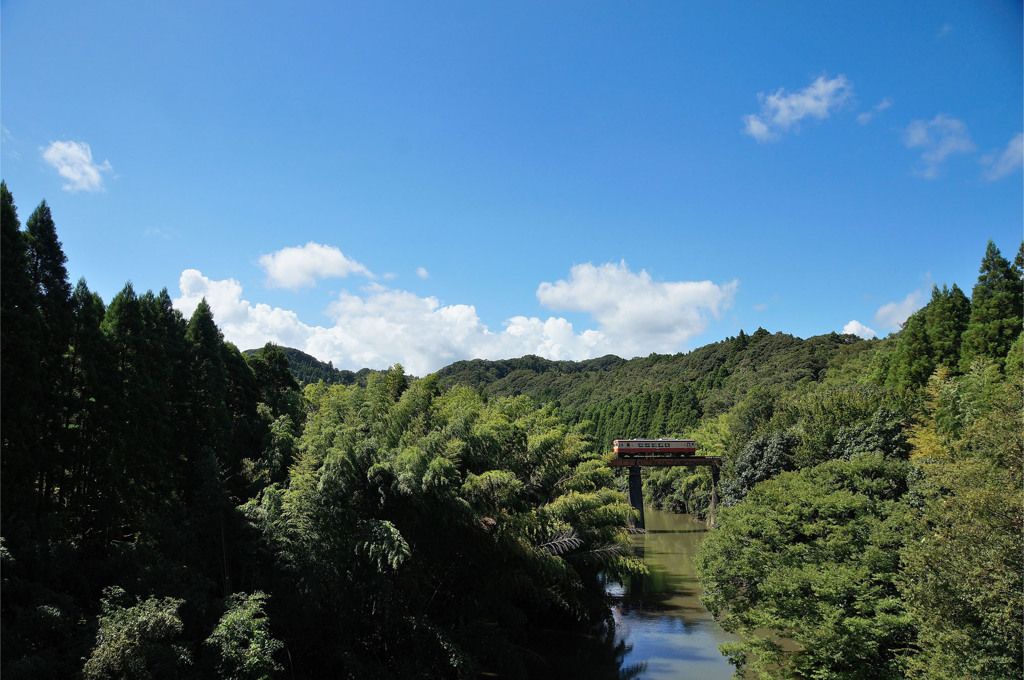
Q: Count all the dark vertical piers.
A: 2